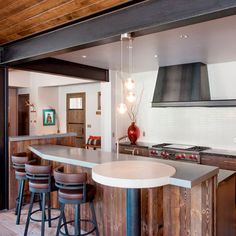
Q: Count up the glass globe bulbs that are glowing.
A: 3